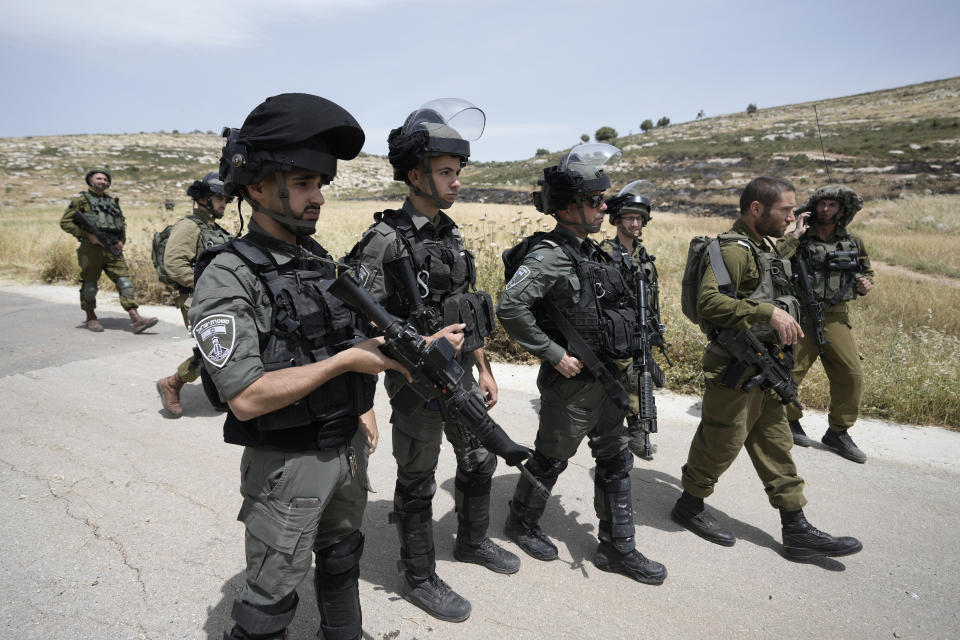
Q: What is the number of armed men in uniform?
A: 8